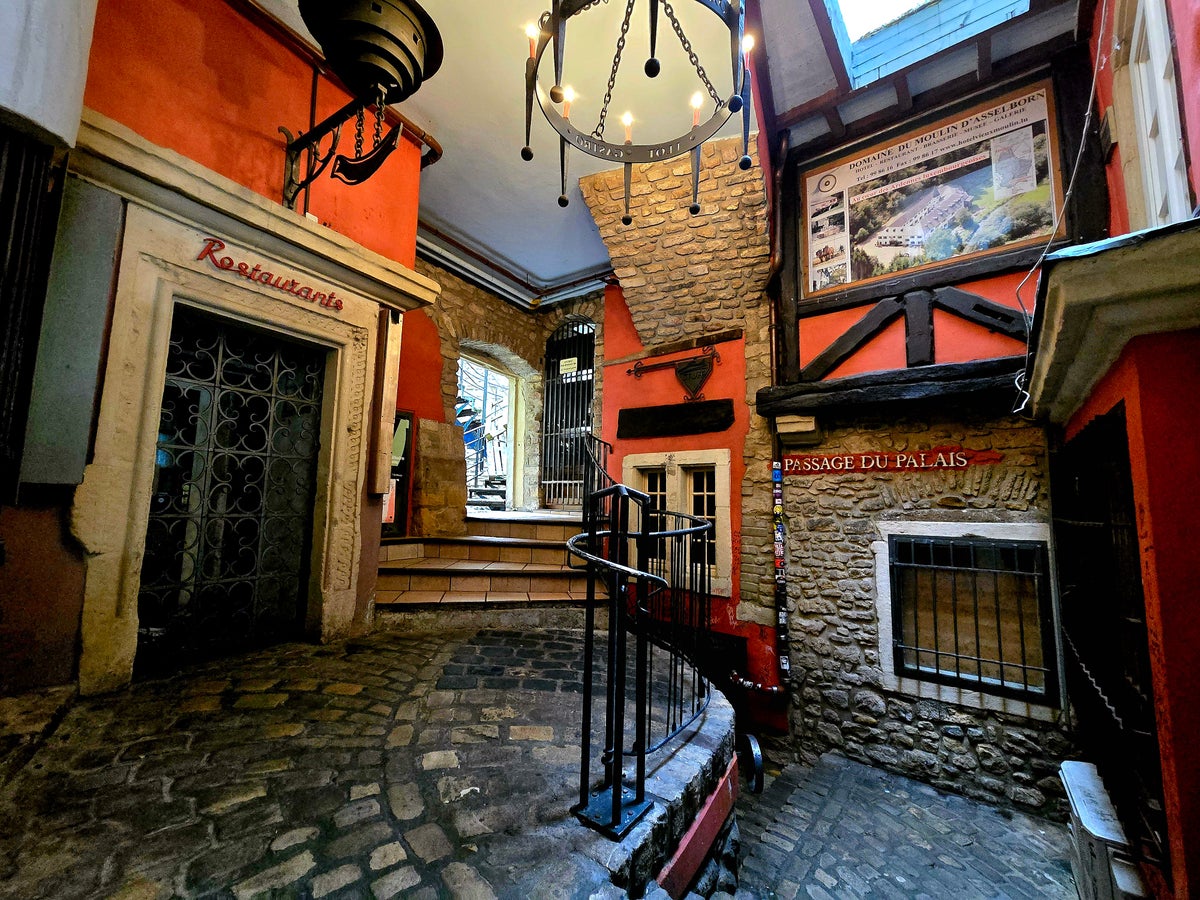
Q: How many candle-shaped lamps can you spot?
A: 5